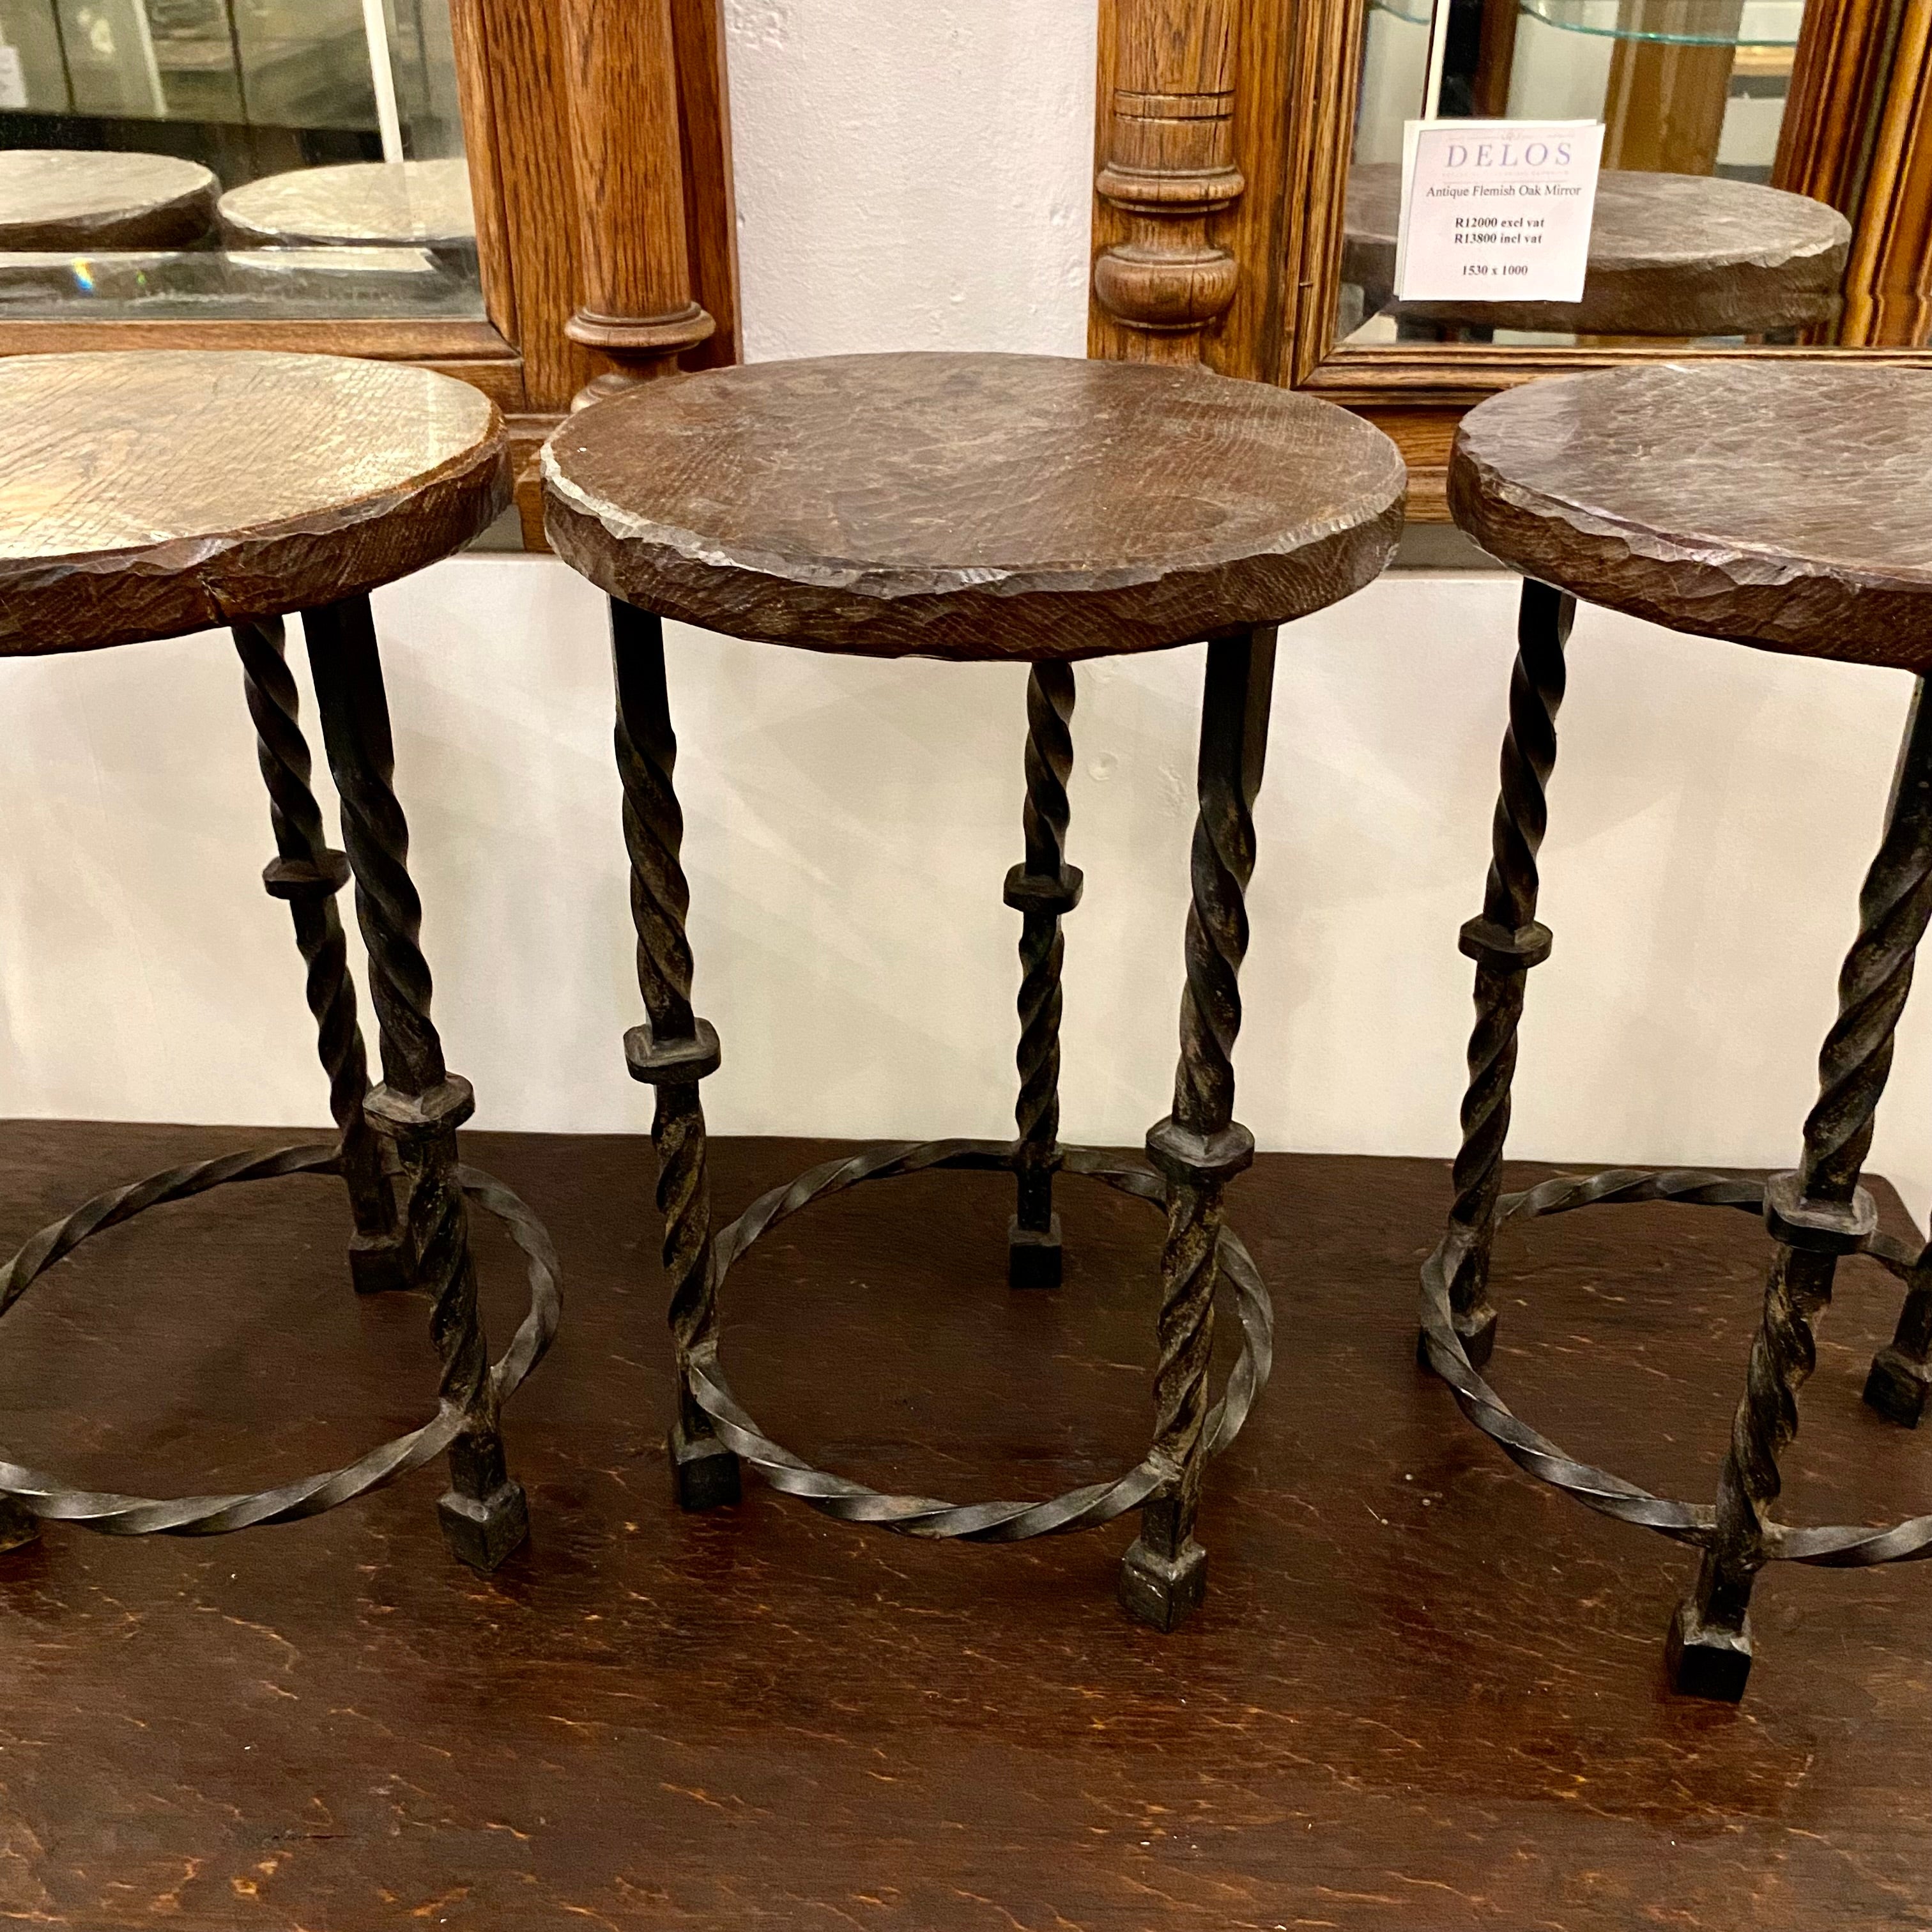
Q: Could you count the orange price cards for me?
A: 0